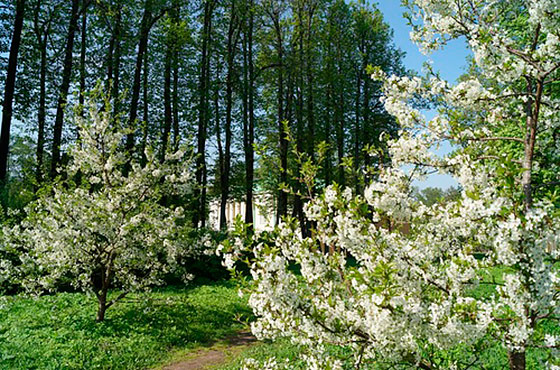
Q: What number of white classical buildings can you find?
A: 1